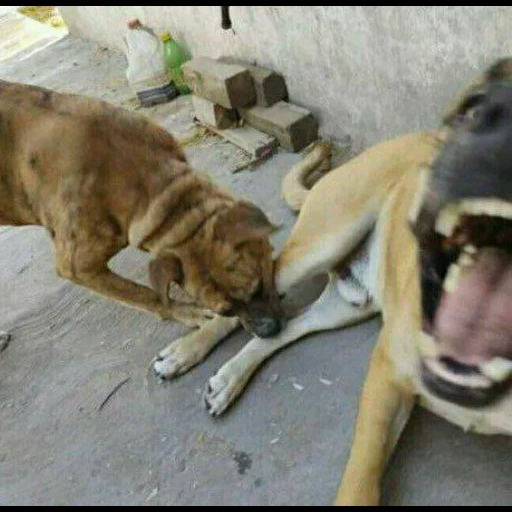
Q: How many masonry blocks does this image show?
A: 4